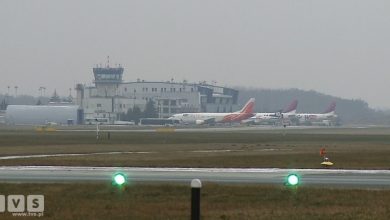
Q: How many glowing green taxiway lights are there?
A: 2